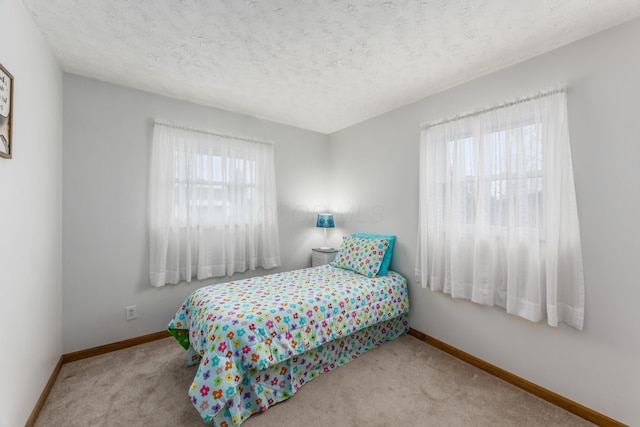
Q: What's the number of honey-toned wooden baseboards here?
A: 3